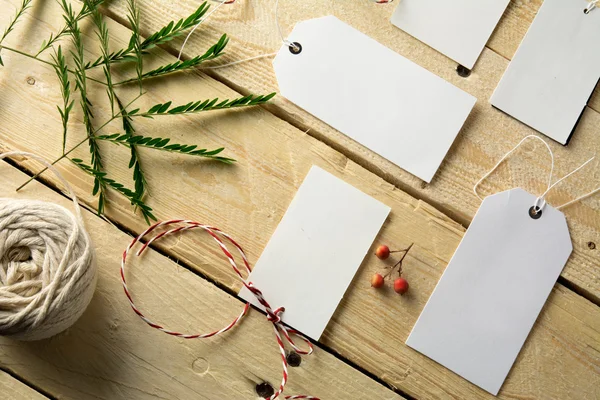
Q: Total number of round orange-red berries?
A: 3